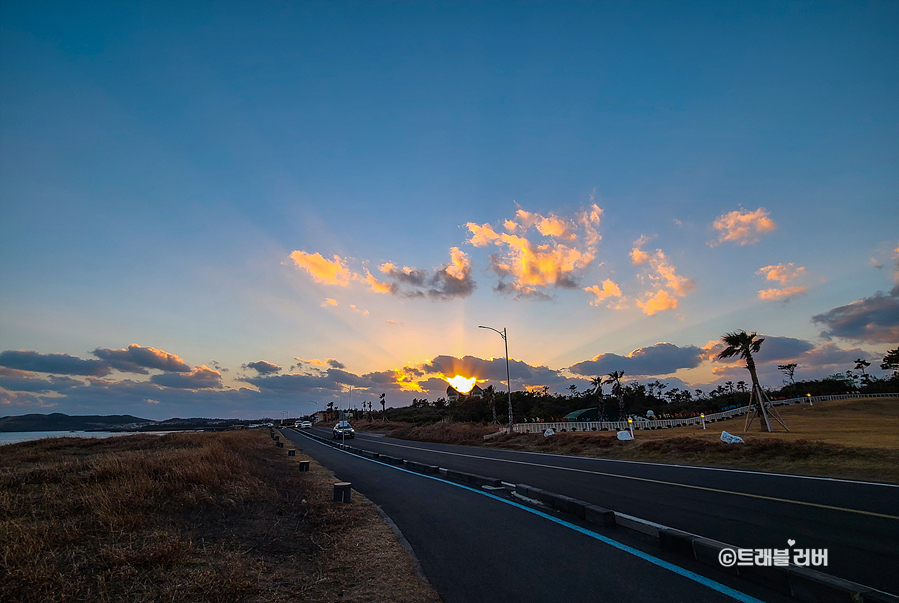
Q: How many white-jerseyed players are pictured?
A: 0